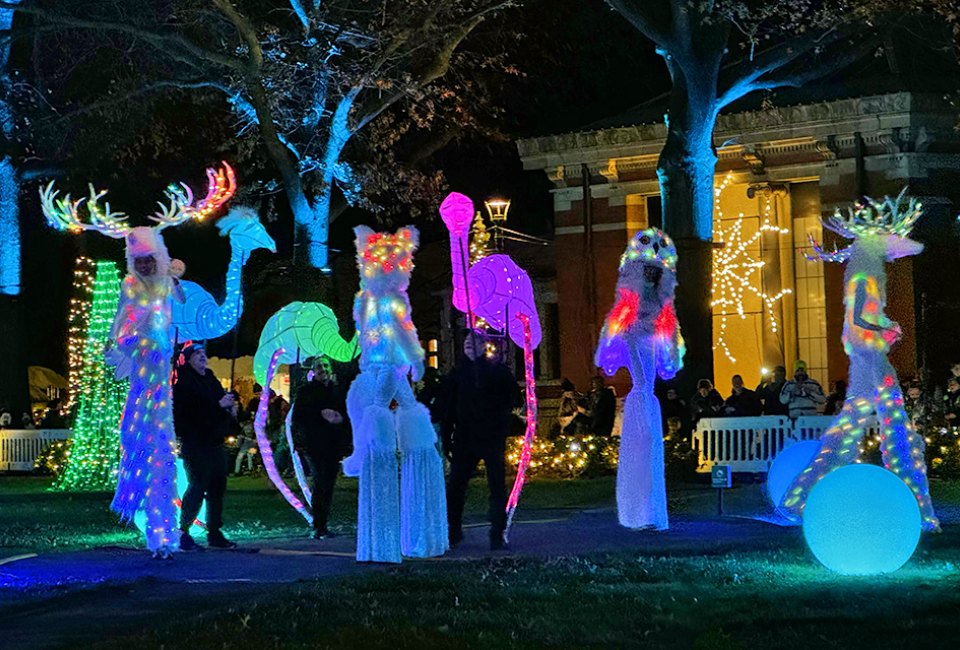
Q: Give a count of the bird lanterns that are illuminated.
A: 3